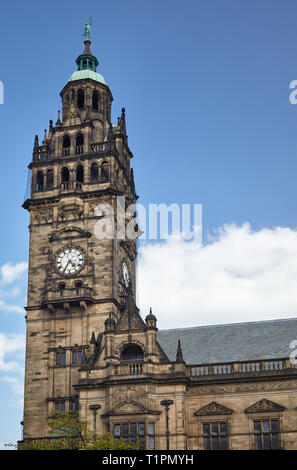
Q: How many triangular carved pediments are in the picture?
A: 3